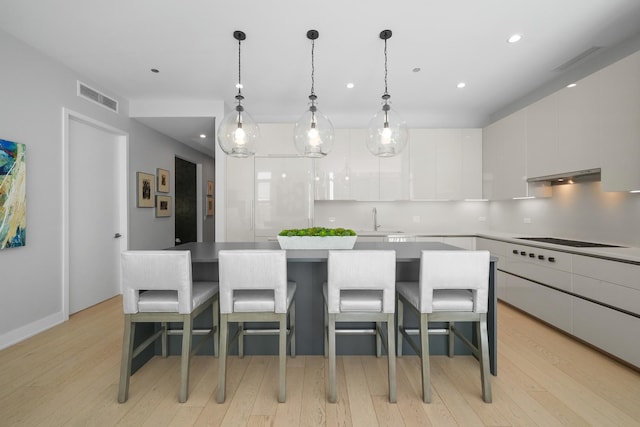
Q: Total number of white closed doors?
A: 1